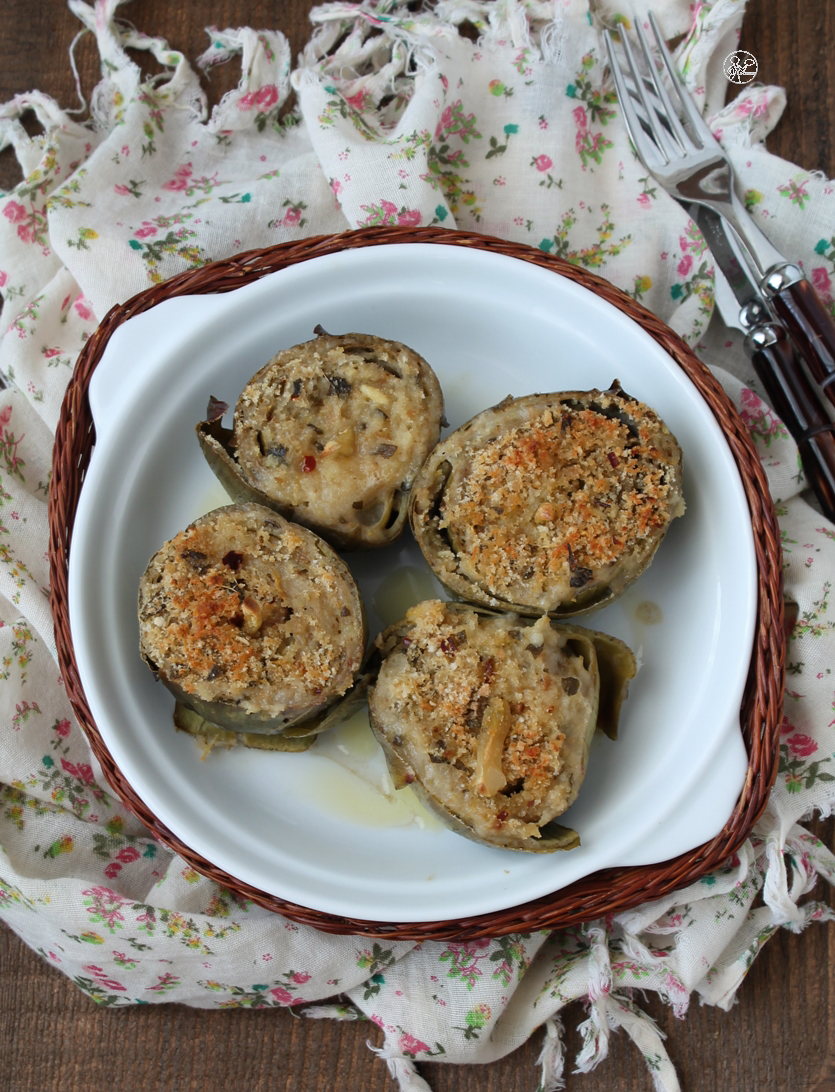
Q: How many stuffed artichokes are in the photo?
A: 4